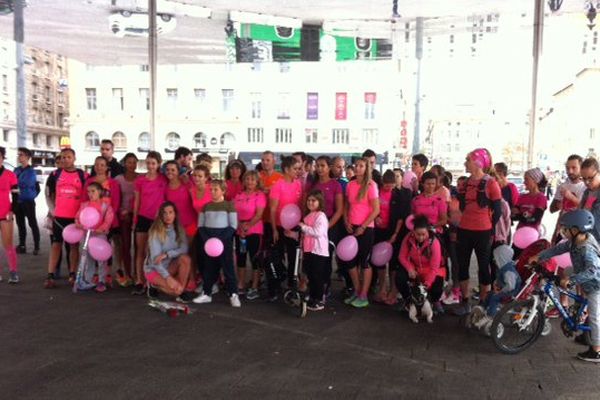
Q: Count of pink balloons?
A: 10